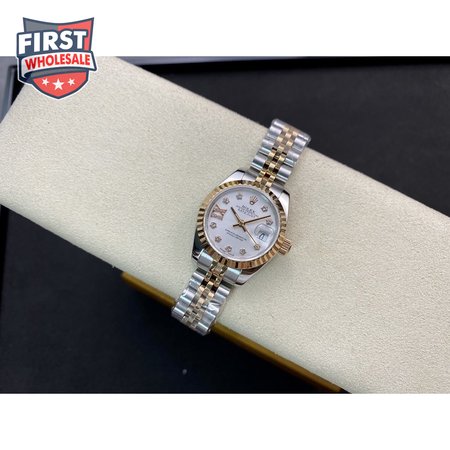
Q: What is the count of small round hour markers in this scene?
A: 9